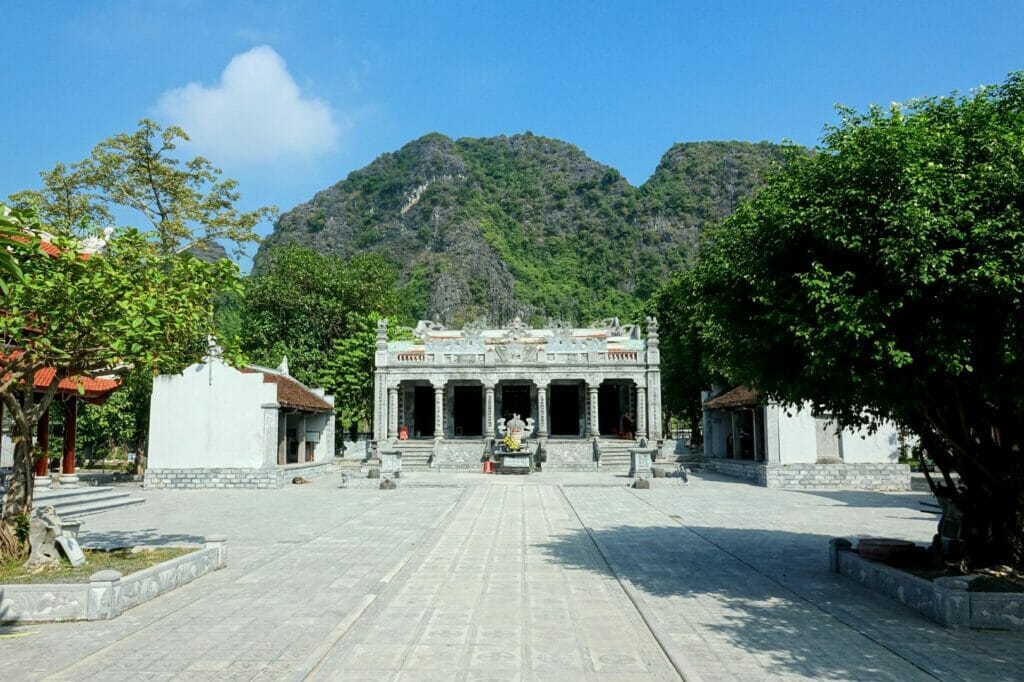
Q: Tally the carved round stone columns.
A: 6